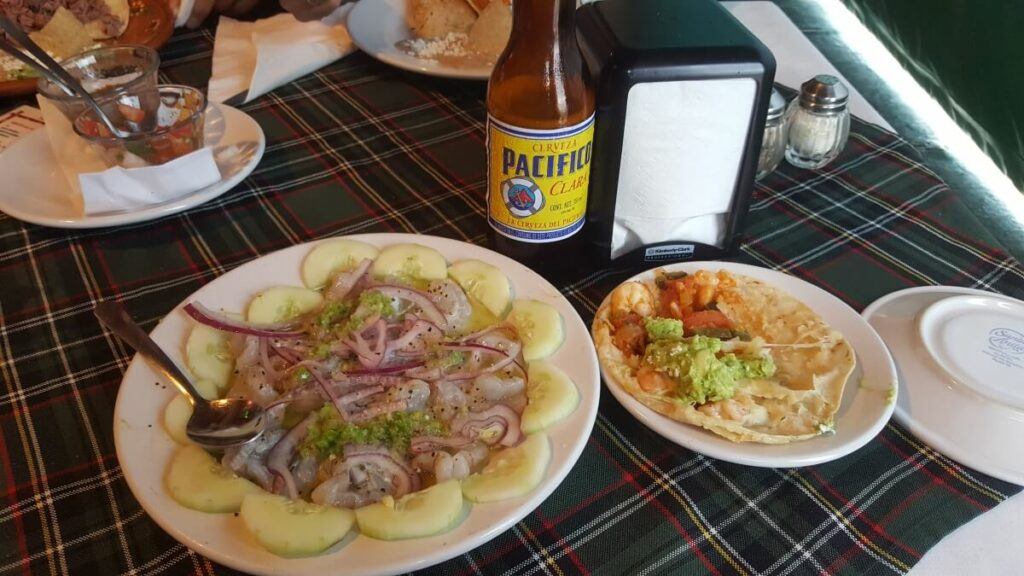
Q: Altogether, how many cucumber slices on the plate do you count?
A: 12